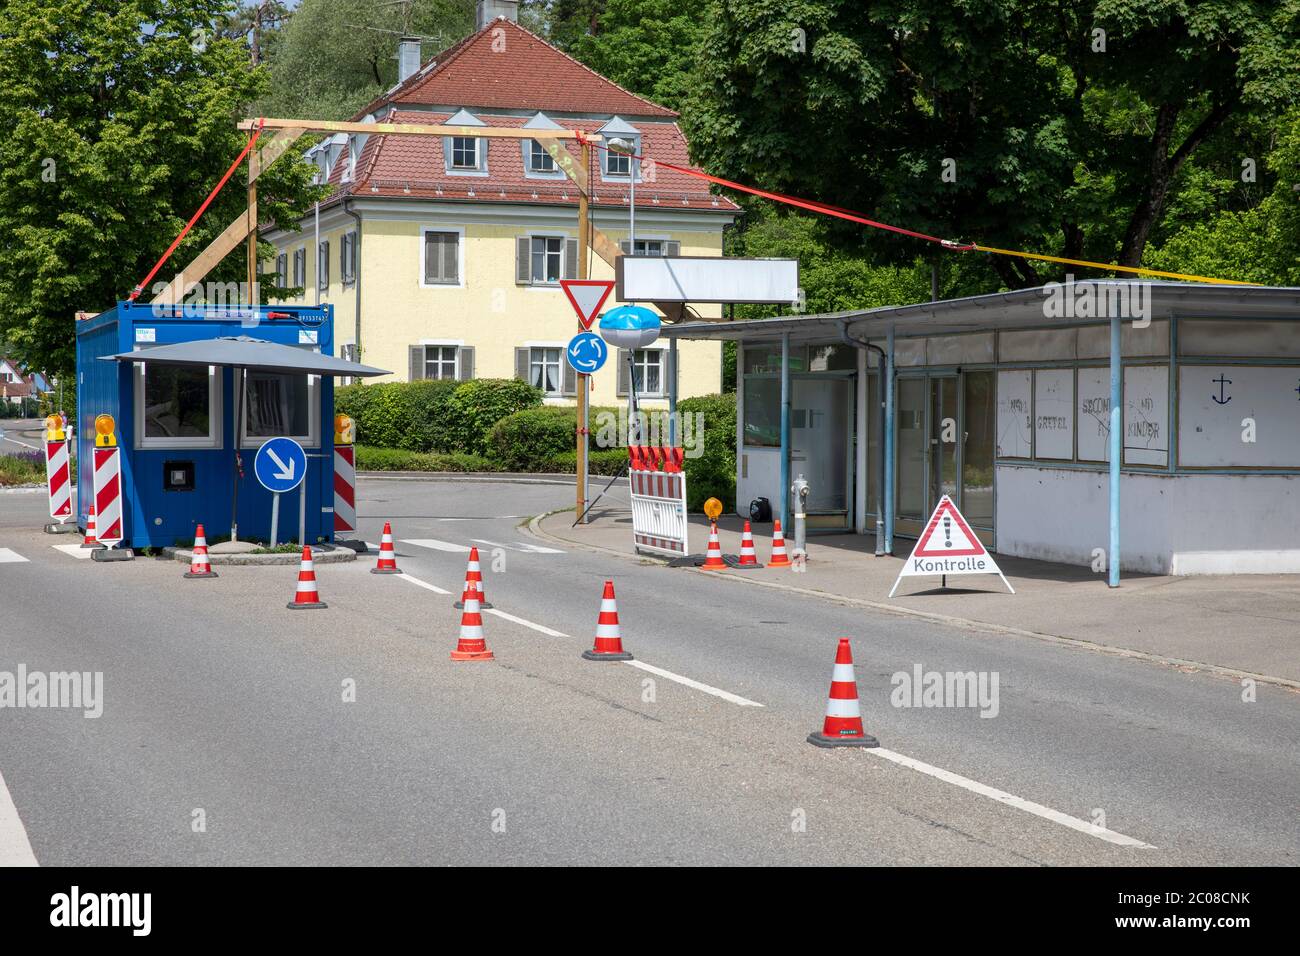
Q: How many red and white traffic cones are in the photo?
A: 11